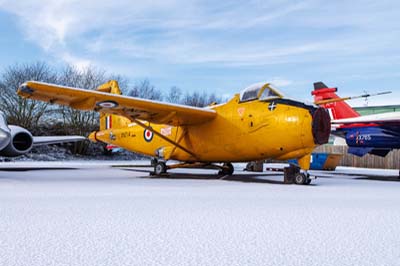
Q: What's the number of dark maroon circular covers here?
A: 1